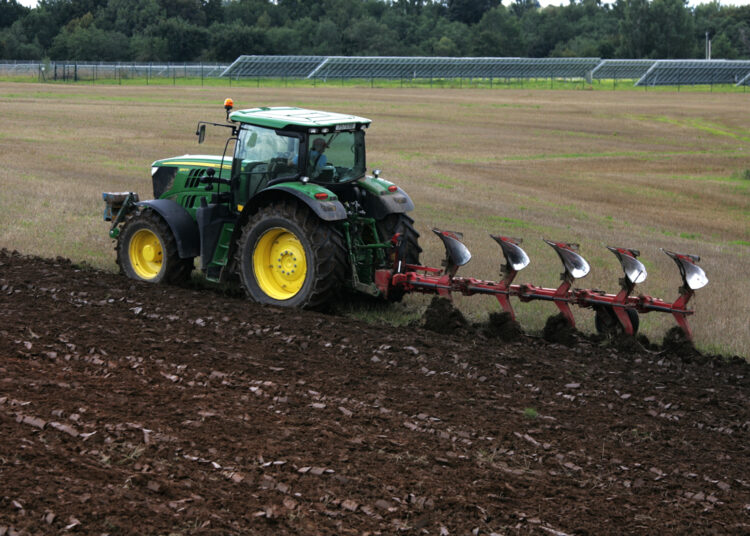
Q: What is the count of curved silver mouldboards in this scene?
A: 5